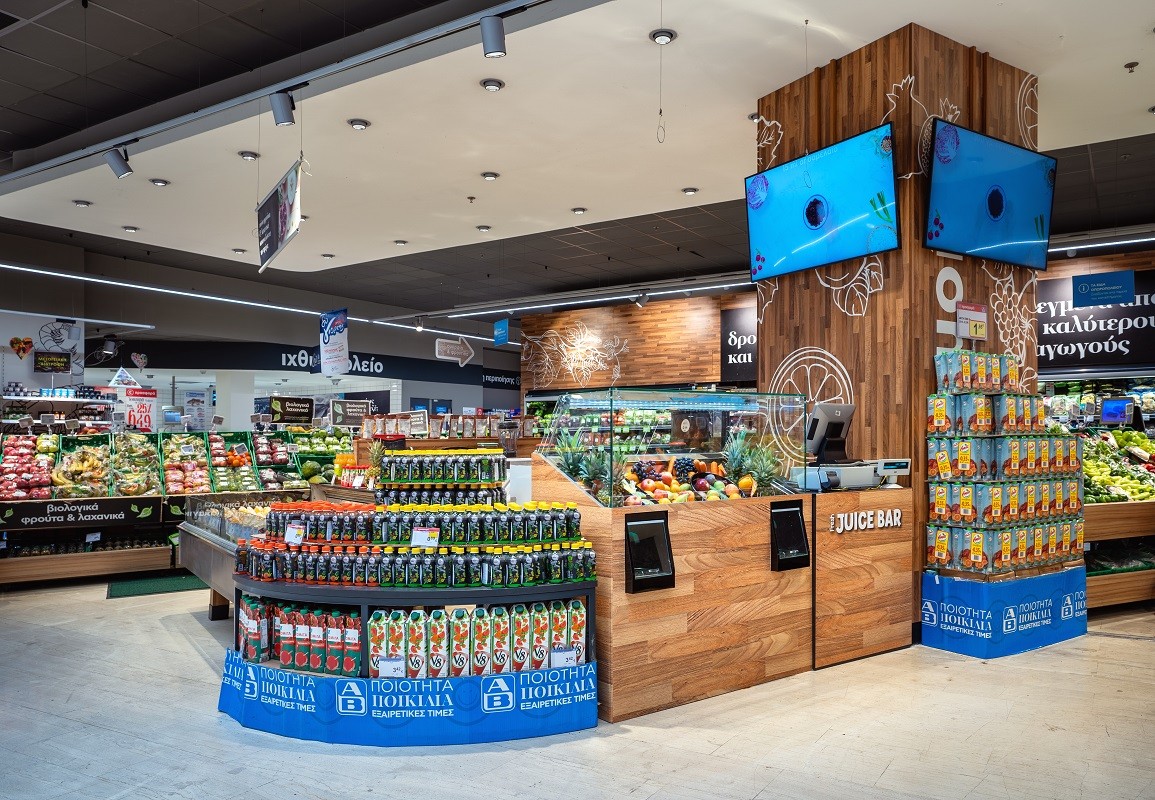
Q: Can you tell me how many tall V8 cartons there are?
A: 11